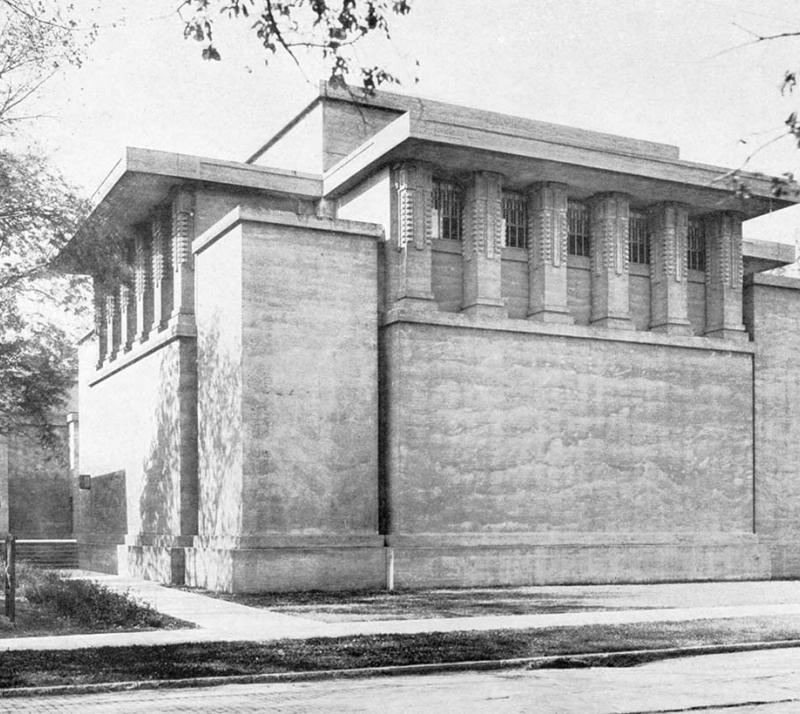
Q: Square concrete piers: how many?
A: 12